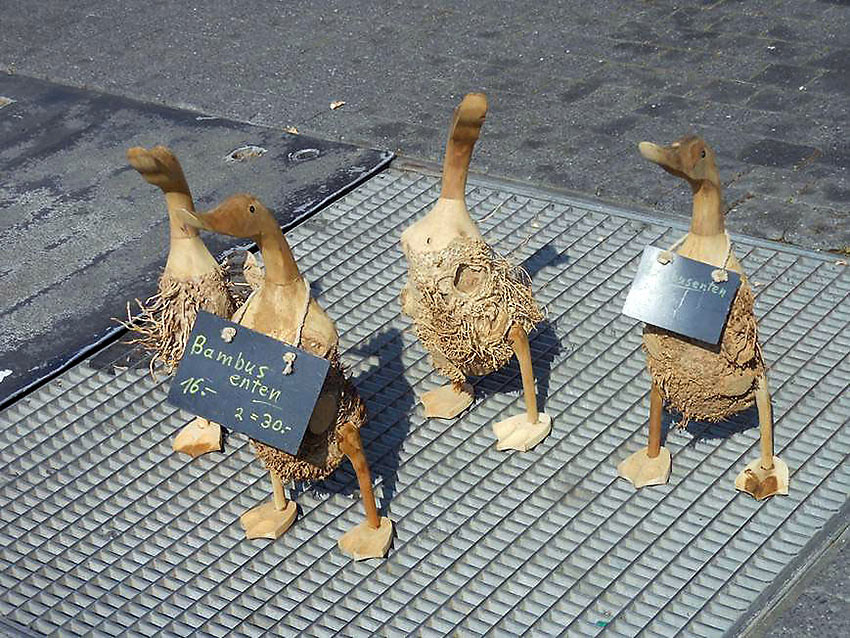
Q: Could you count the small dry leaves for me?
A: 2